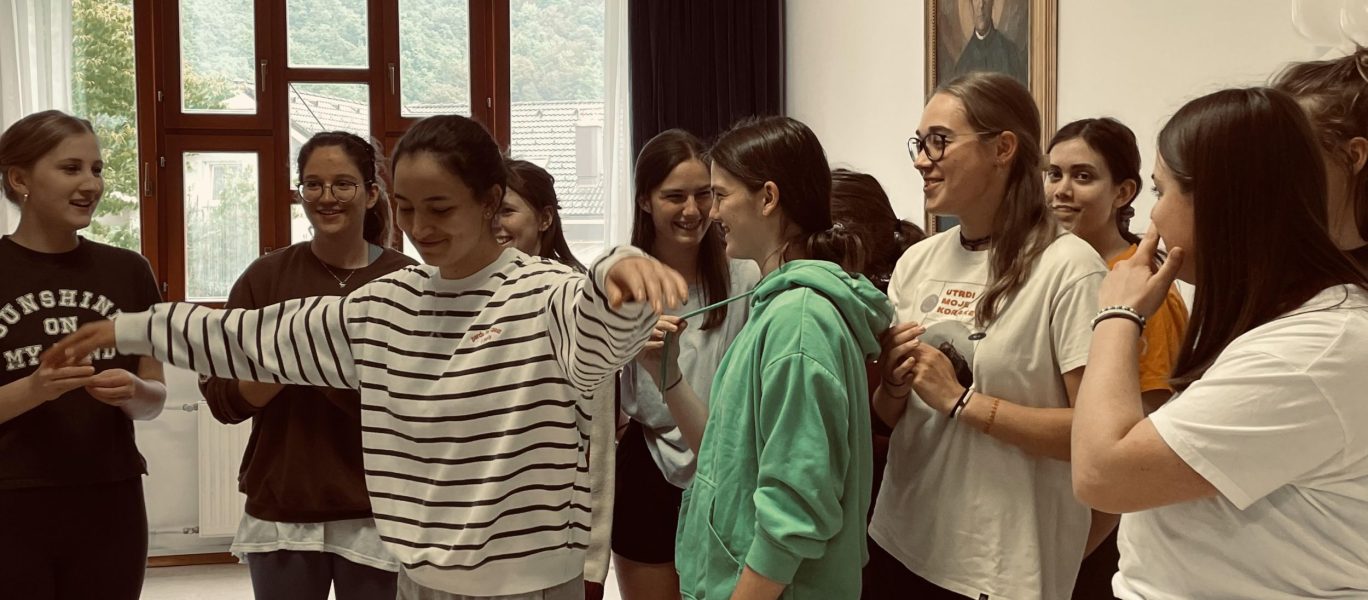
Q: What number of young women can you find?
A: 11